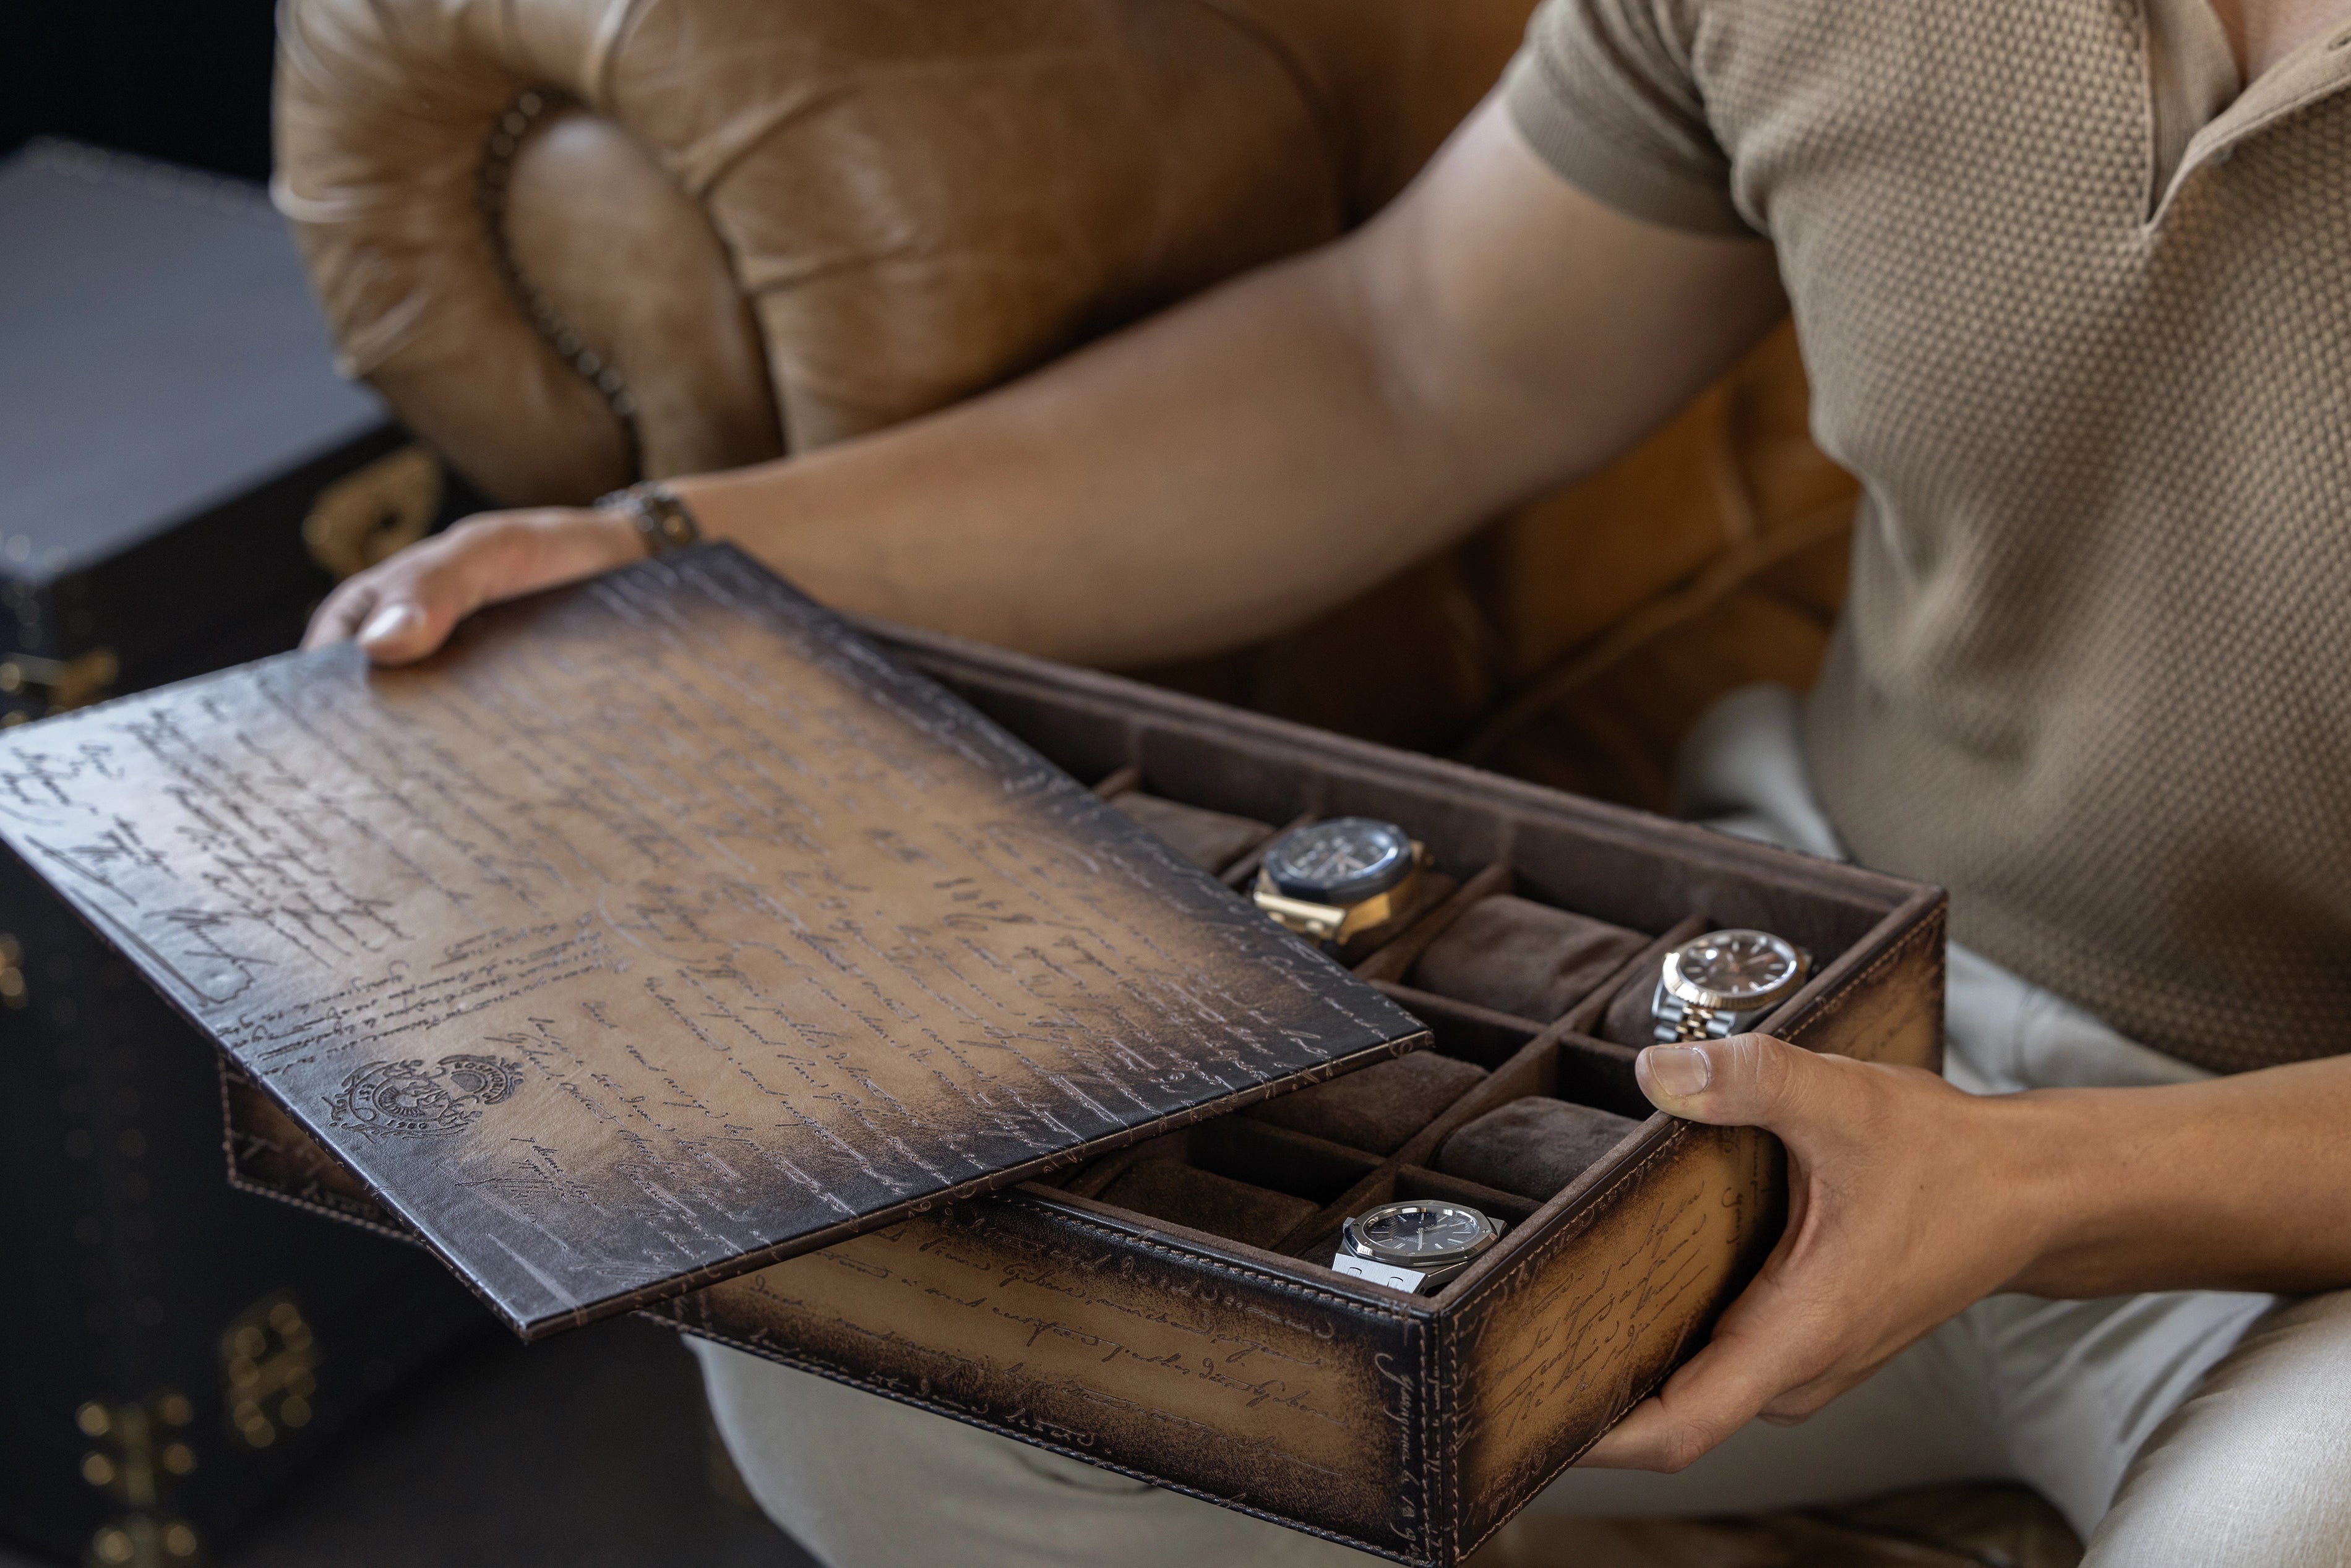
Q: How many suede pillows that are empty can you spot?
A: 5